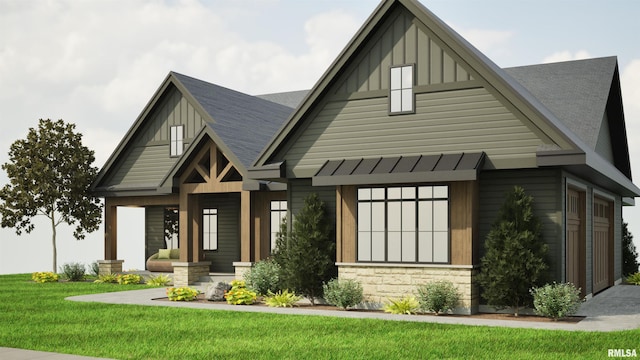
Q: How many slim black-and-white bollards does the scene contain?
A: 0